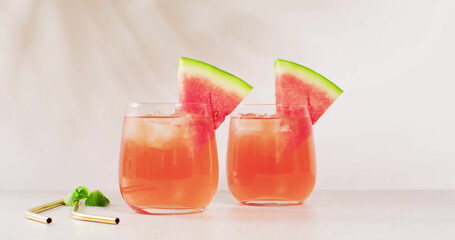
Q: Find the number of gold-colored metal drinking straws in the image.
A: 2